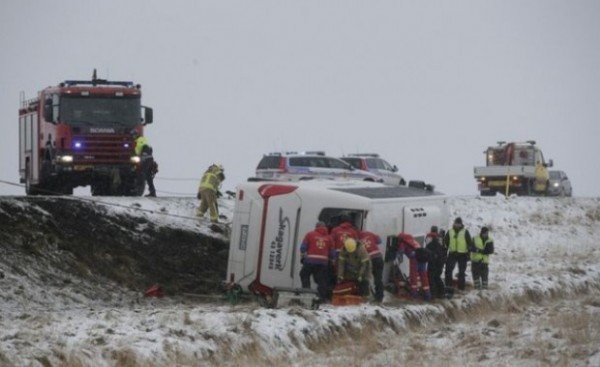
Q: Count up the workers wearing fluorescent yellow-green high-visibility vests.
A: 3